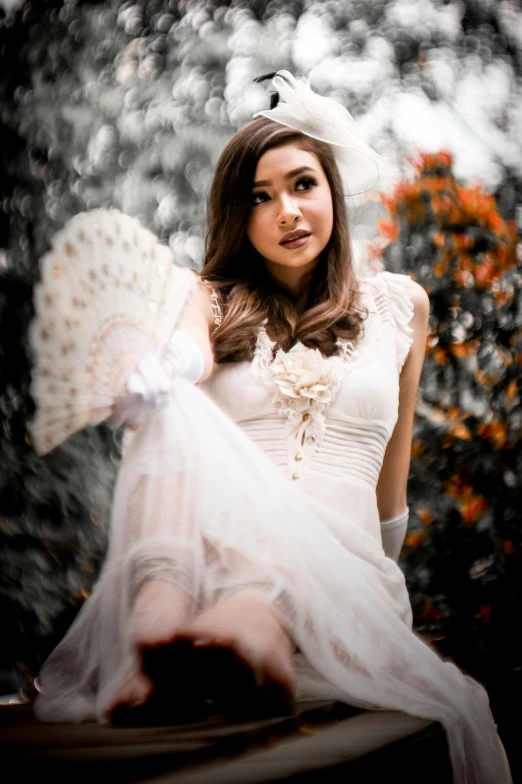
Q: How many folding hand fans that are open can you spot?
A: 1